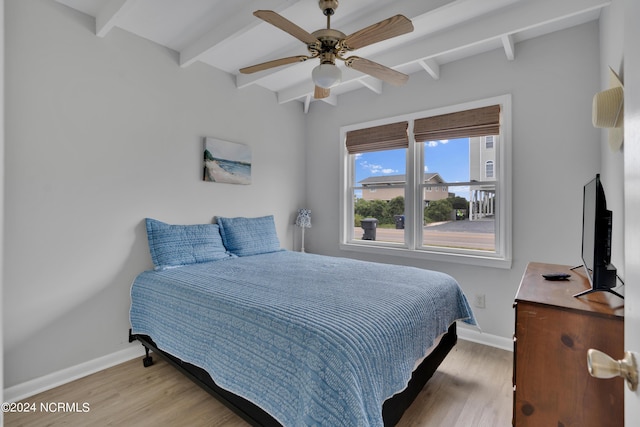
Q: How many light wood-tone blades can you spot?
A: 5